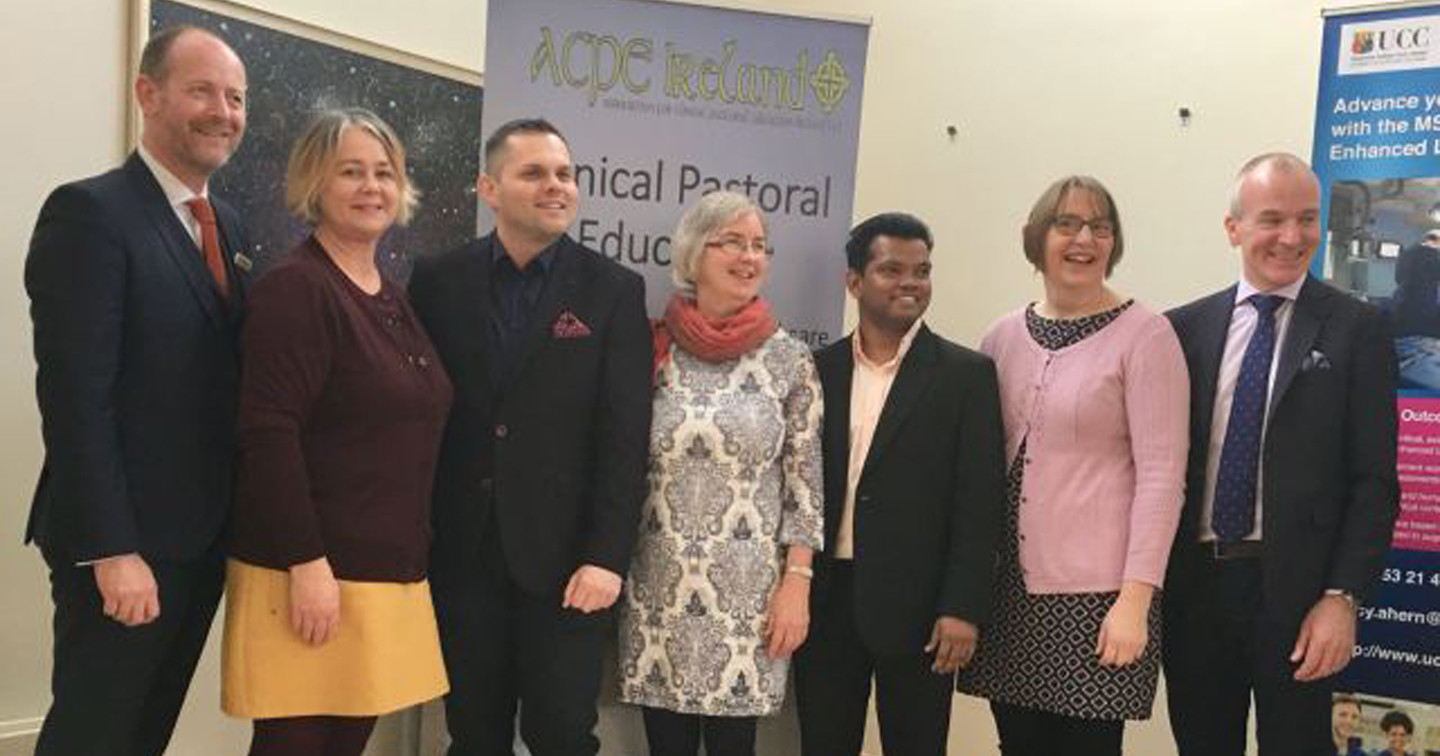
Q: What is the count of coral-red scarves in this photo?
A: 1